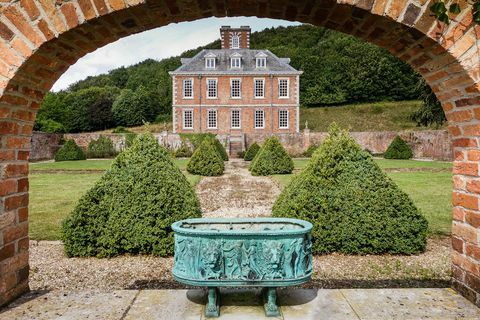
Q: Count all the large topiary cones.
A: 2